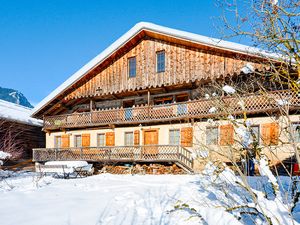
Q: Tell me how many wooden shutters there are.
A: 7